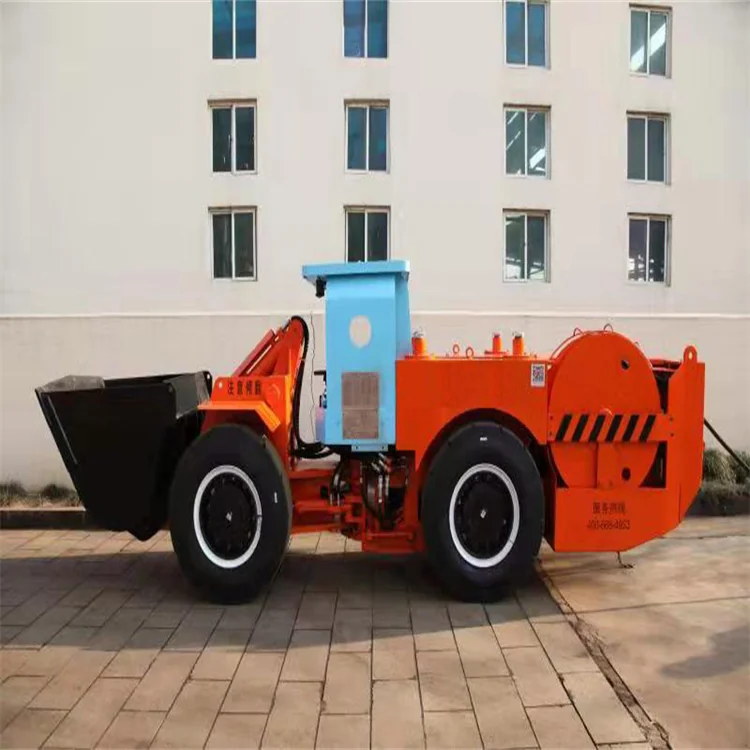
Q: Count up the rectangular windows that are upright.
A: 12